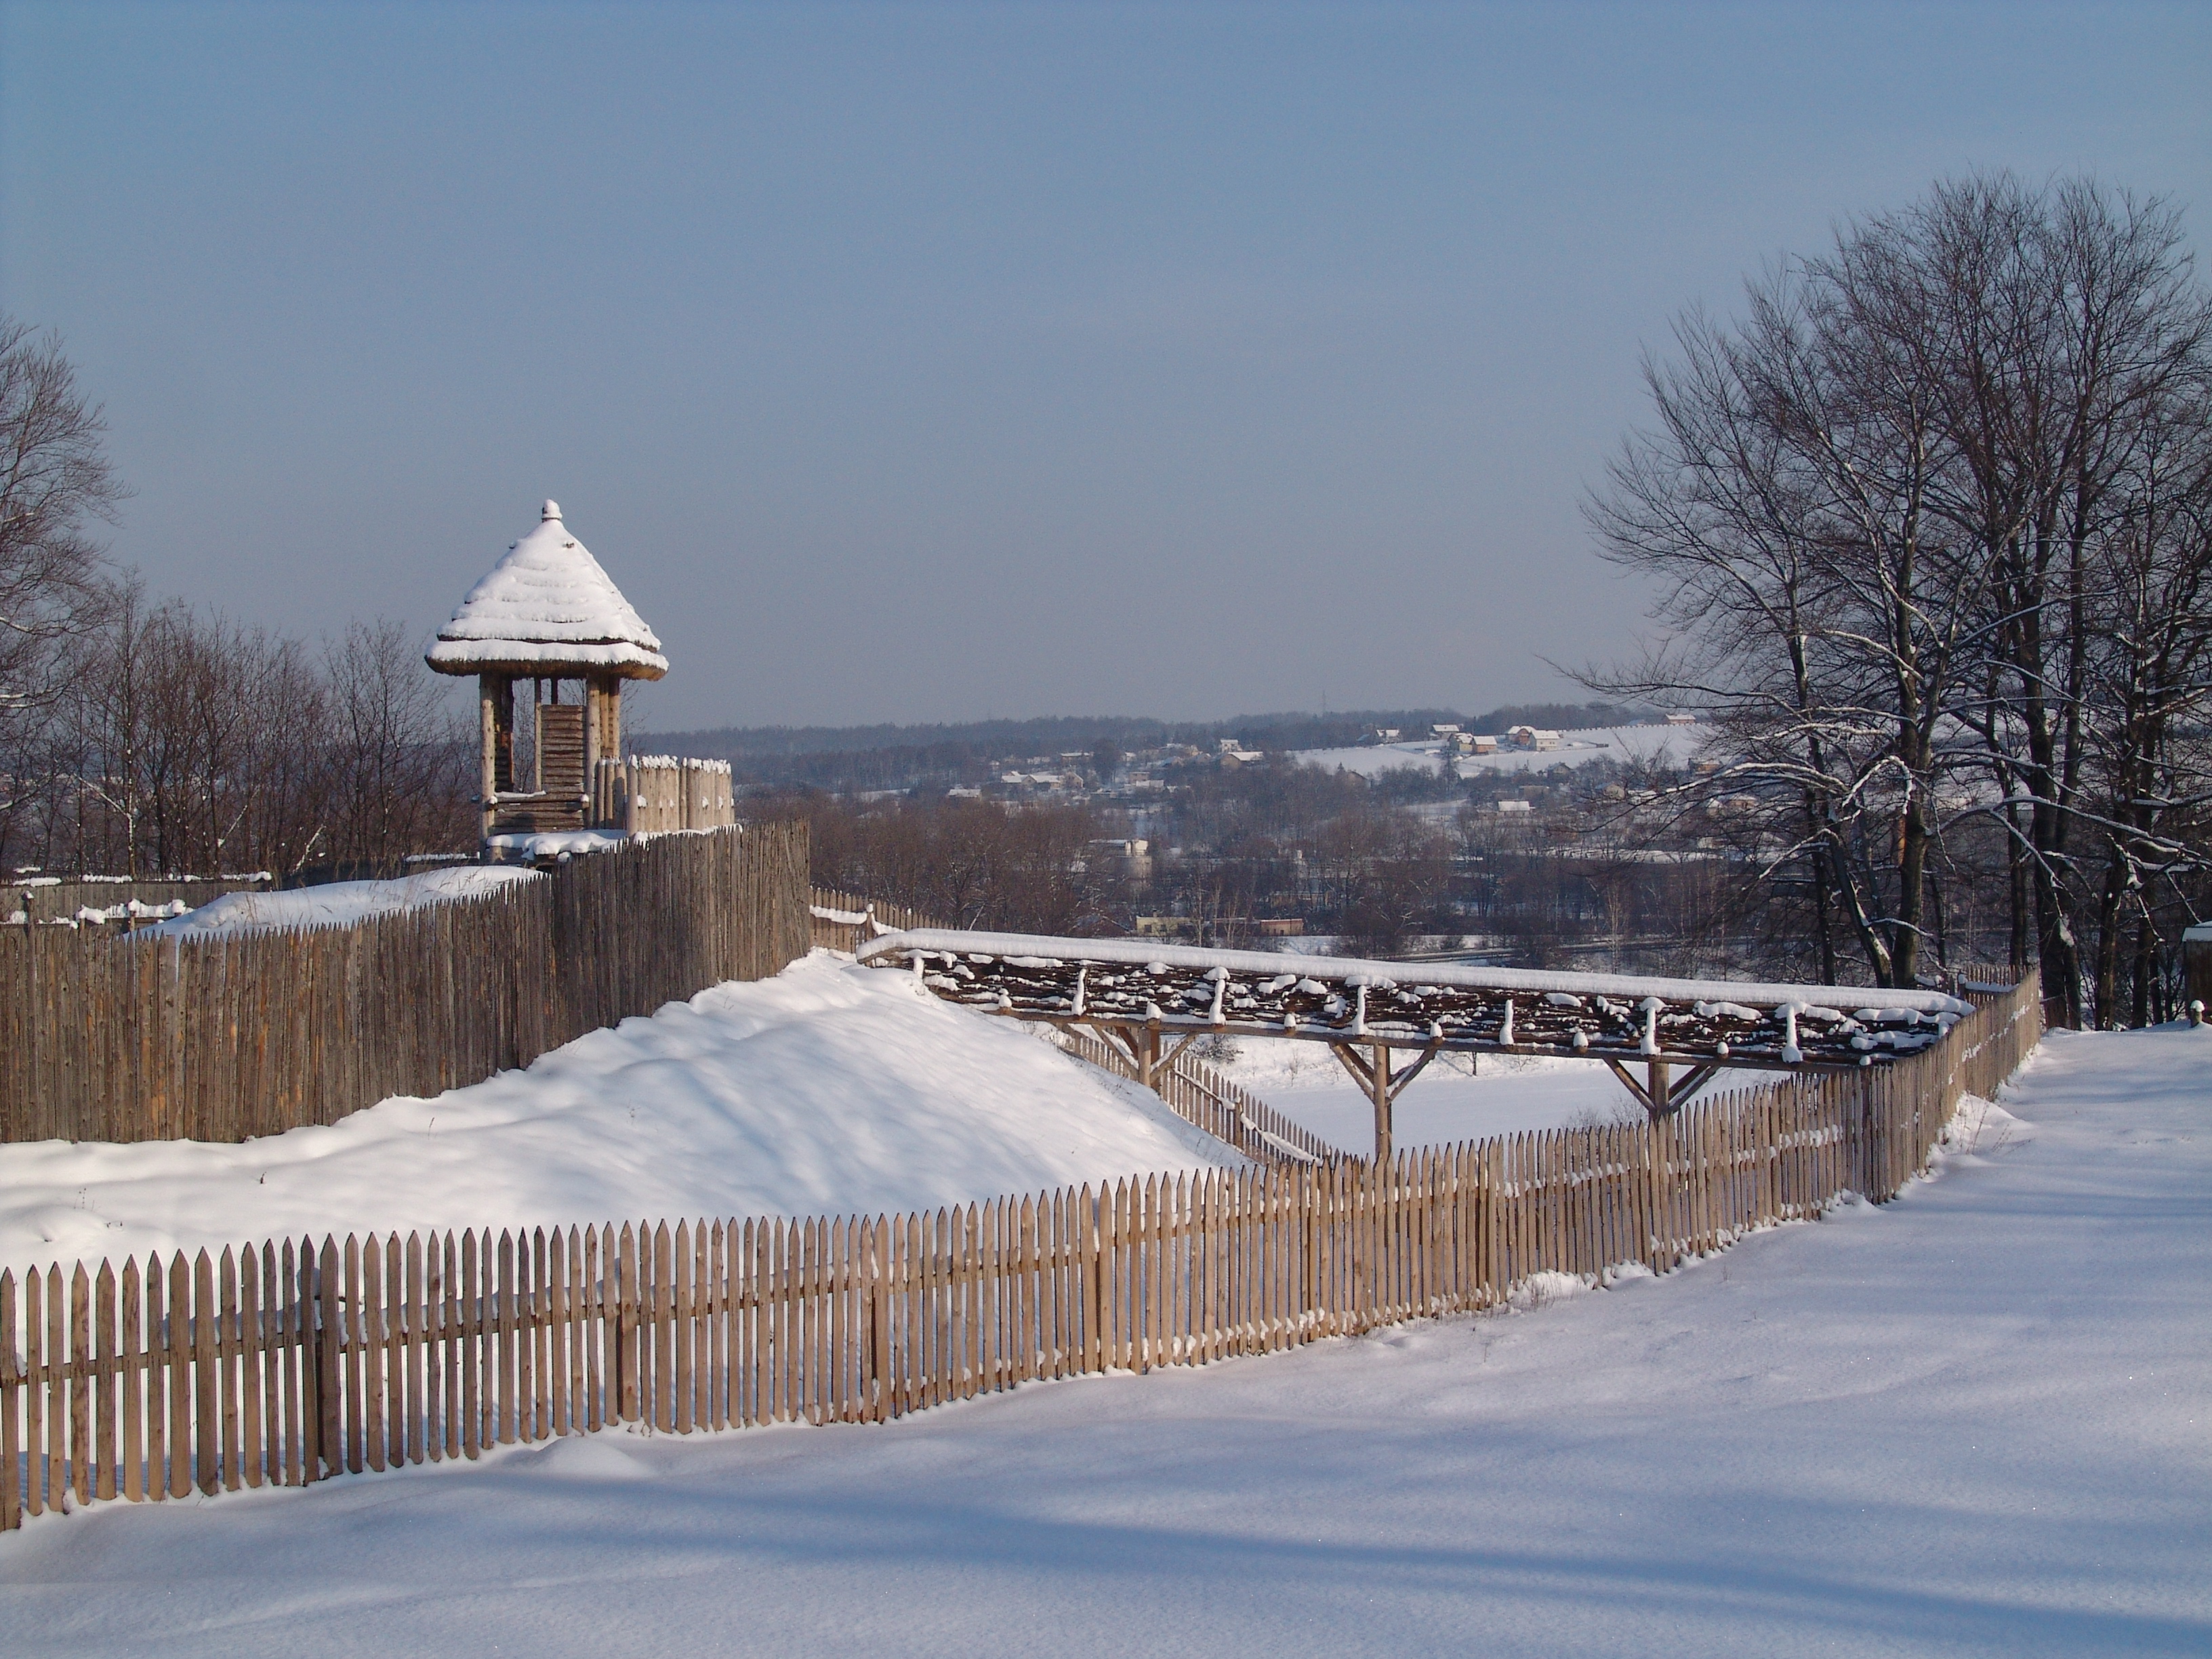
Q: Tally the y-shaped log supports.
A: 3